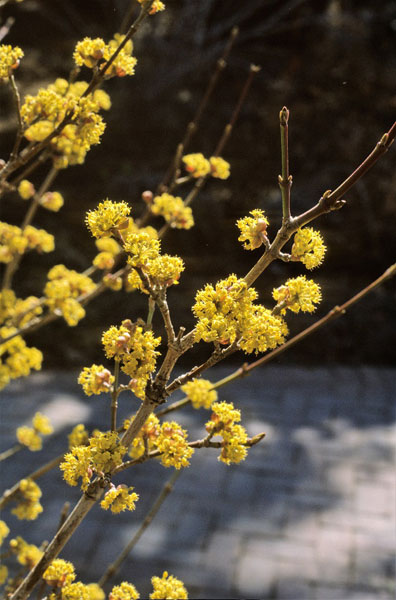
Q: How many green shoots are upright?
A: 1